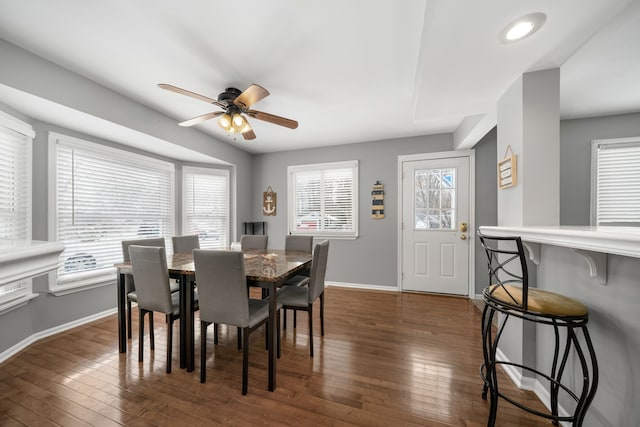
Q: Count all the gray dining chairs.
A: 7